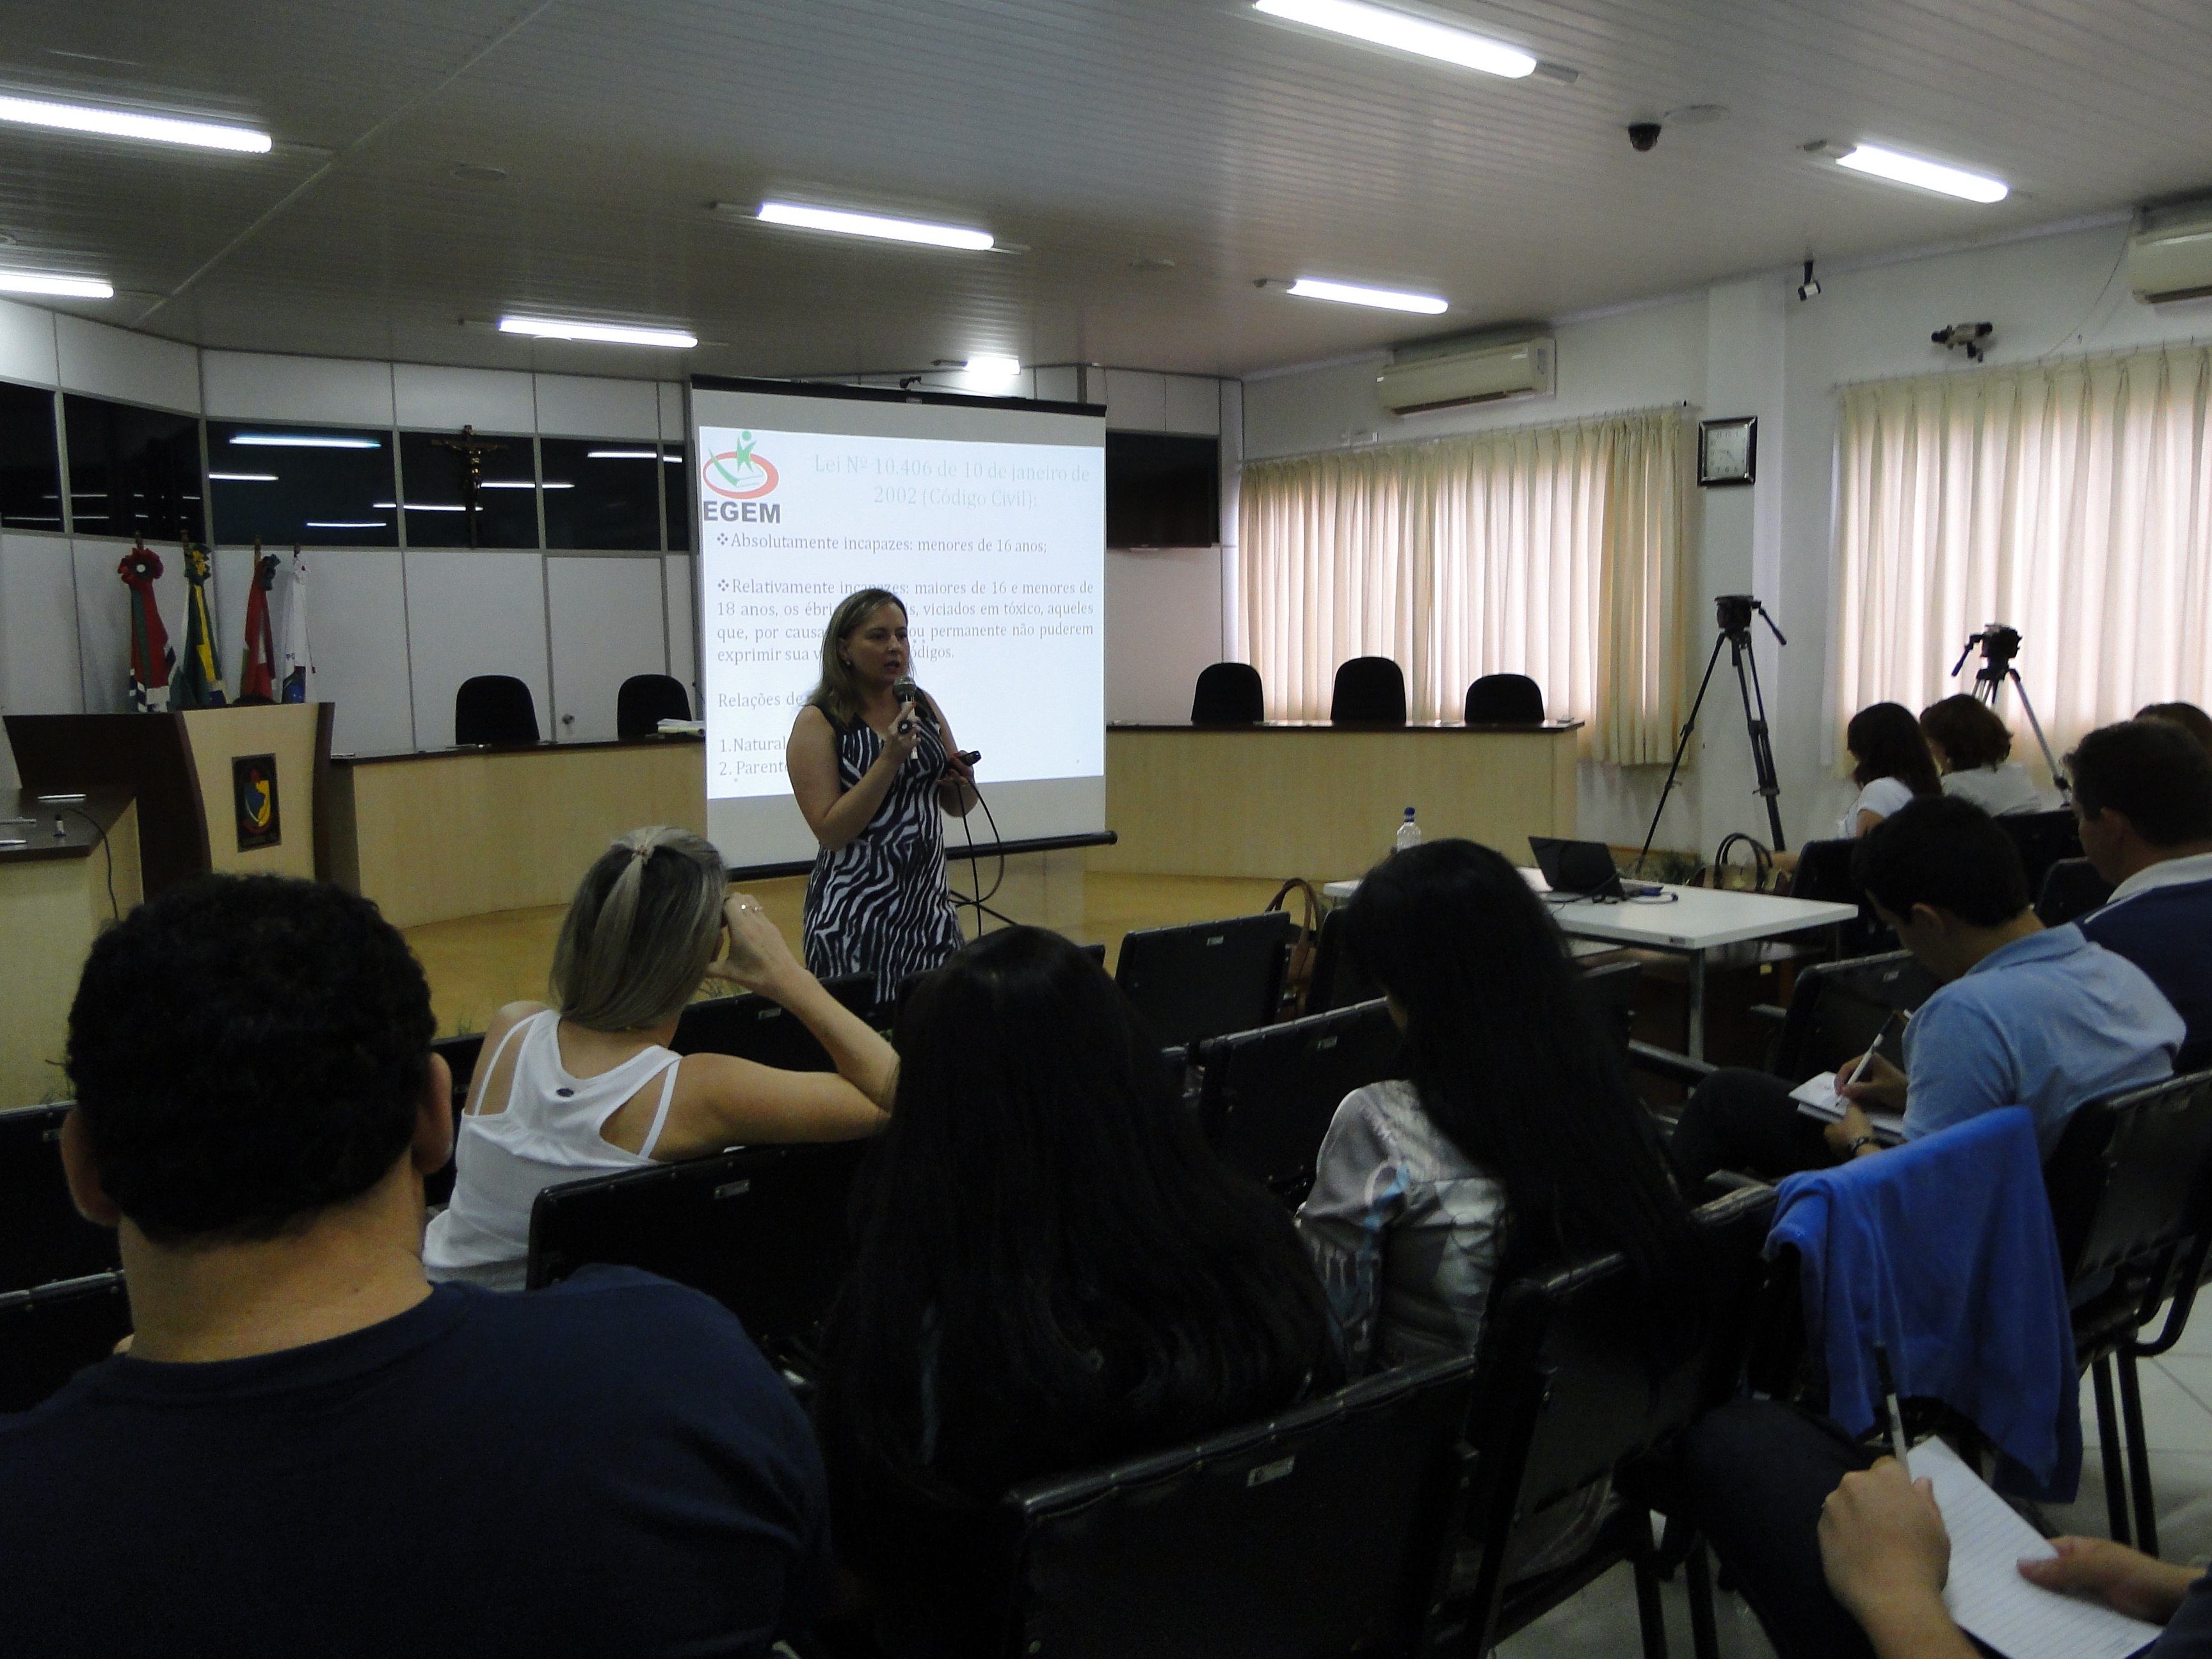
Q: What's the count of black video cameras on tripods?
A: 2